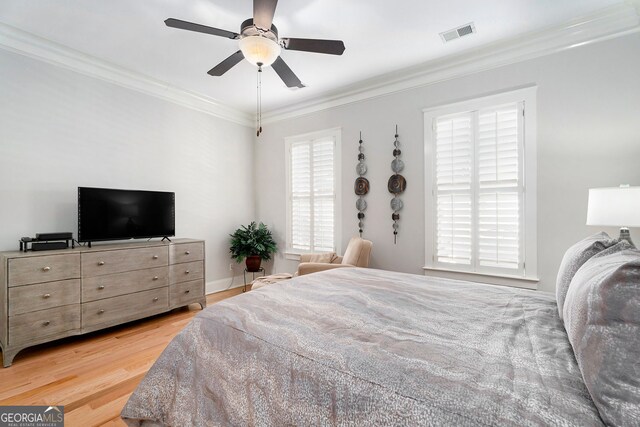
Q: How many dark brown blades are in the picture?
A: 5